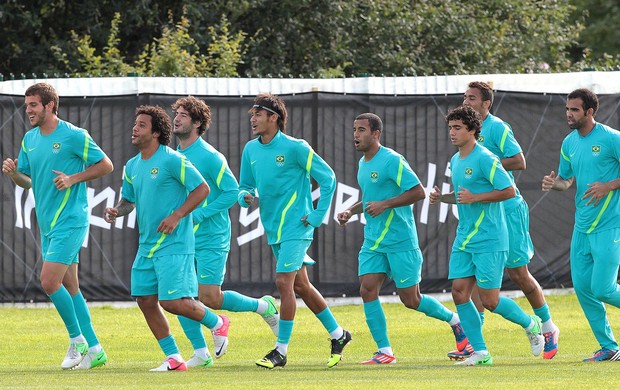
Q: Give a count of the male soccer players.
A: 8